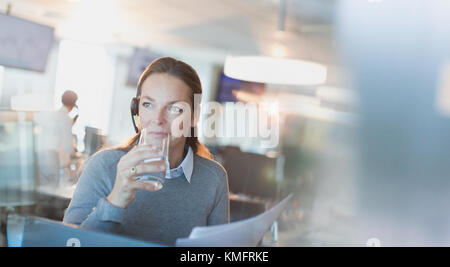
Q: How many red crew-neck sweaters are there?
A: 0